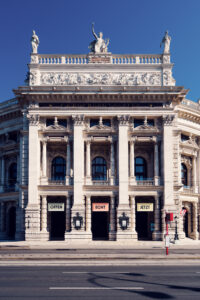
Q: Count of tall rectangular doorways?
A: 3